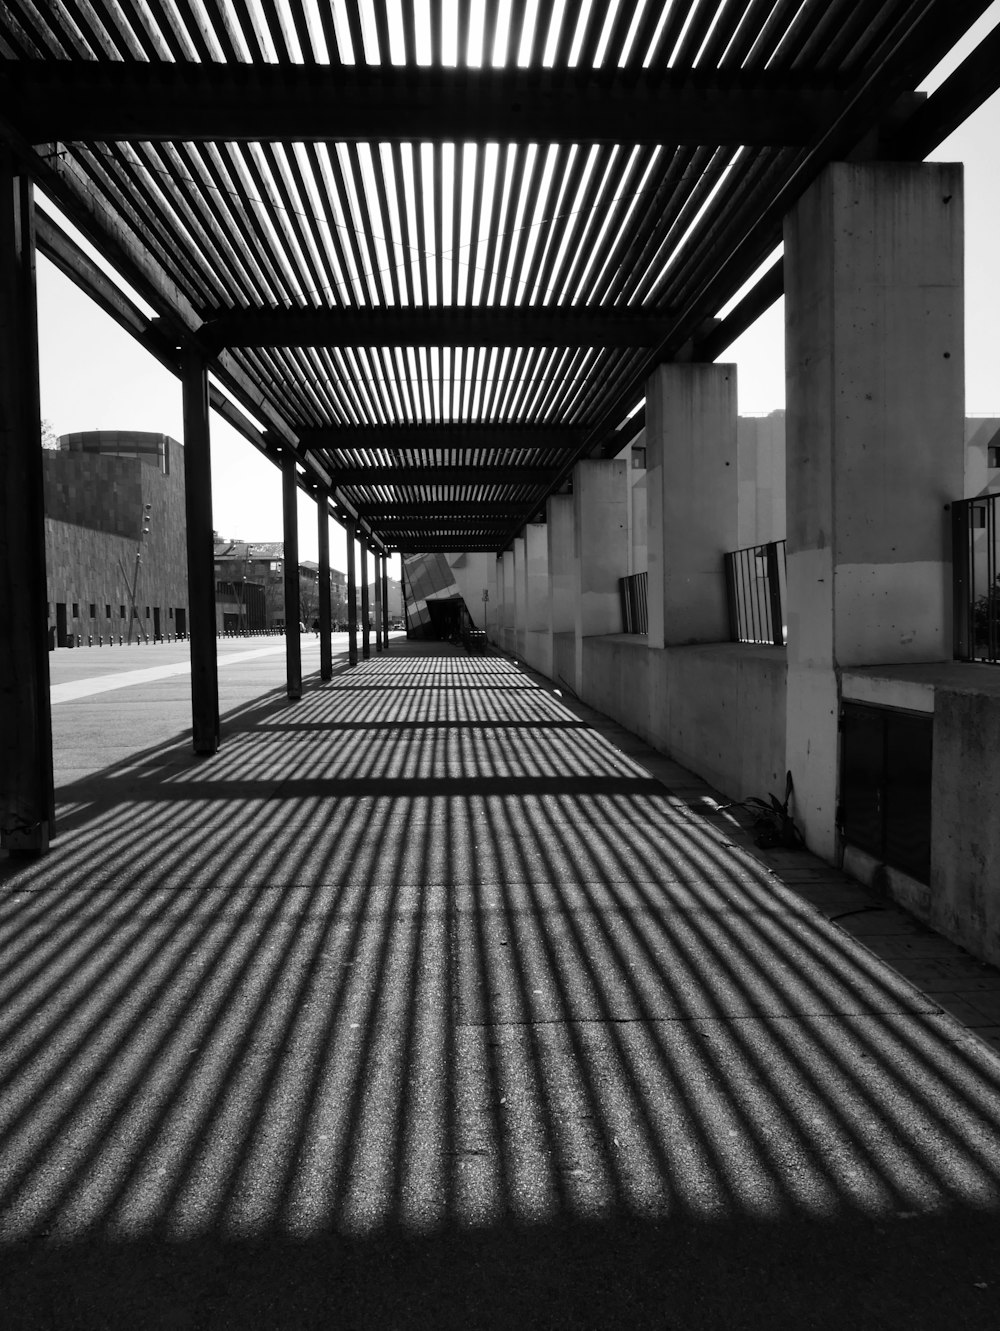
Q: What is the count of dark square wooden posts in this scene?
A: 8